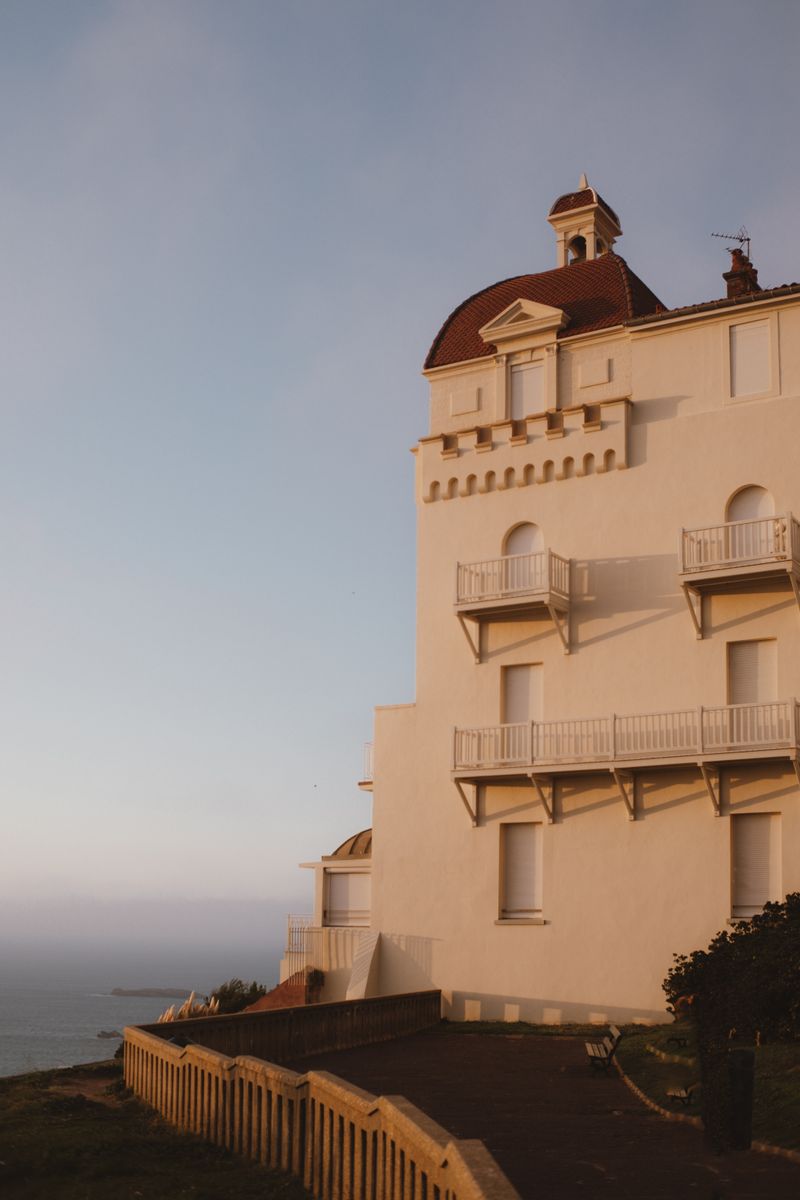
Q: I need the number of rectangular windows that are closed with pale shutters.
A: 7